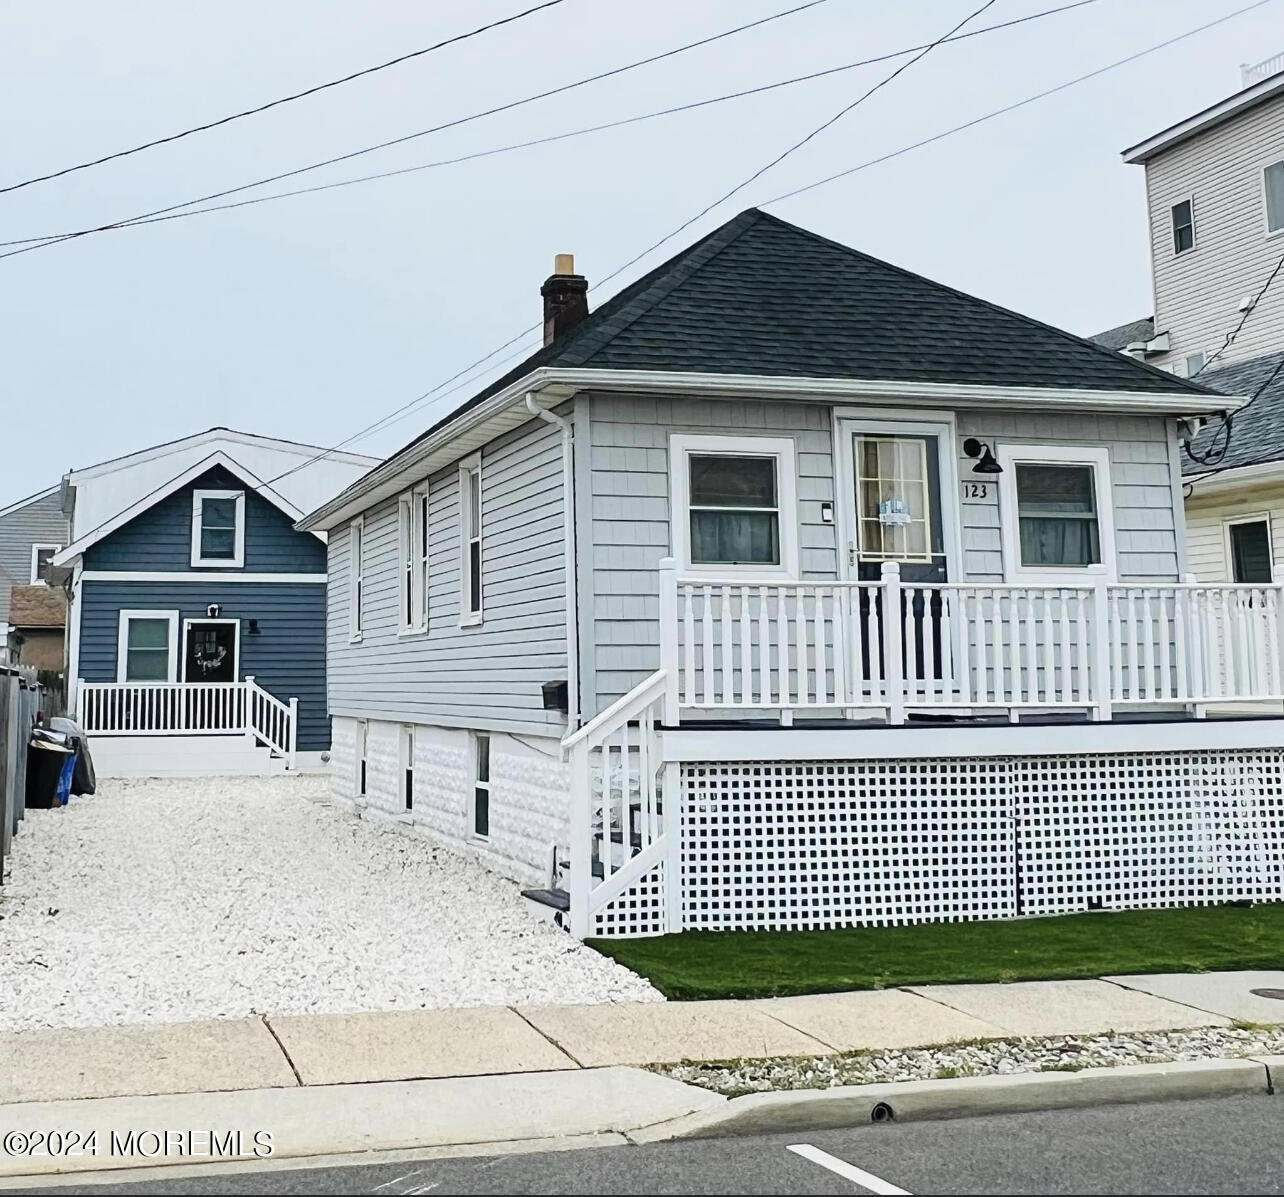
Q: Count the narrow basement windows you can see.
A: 3